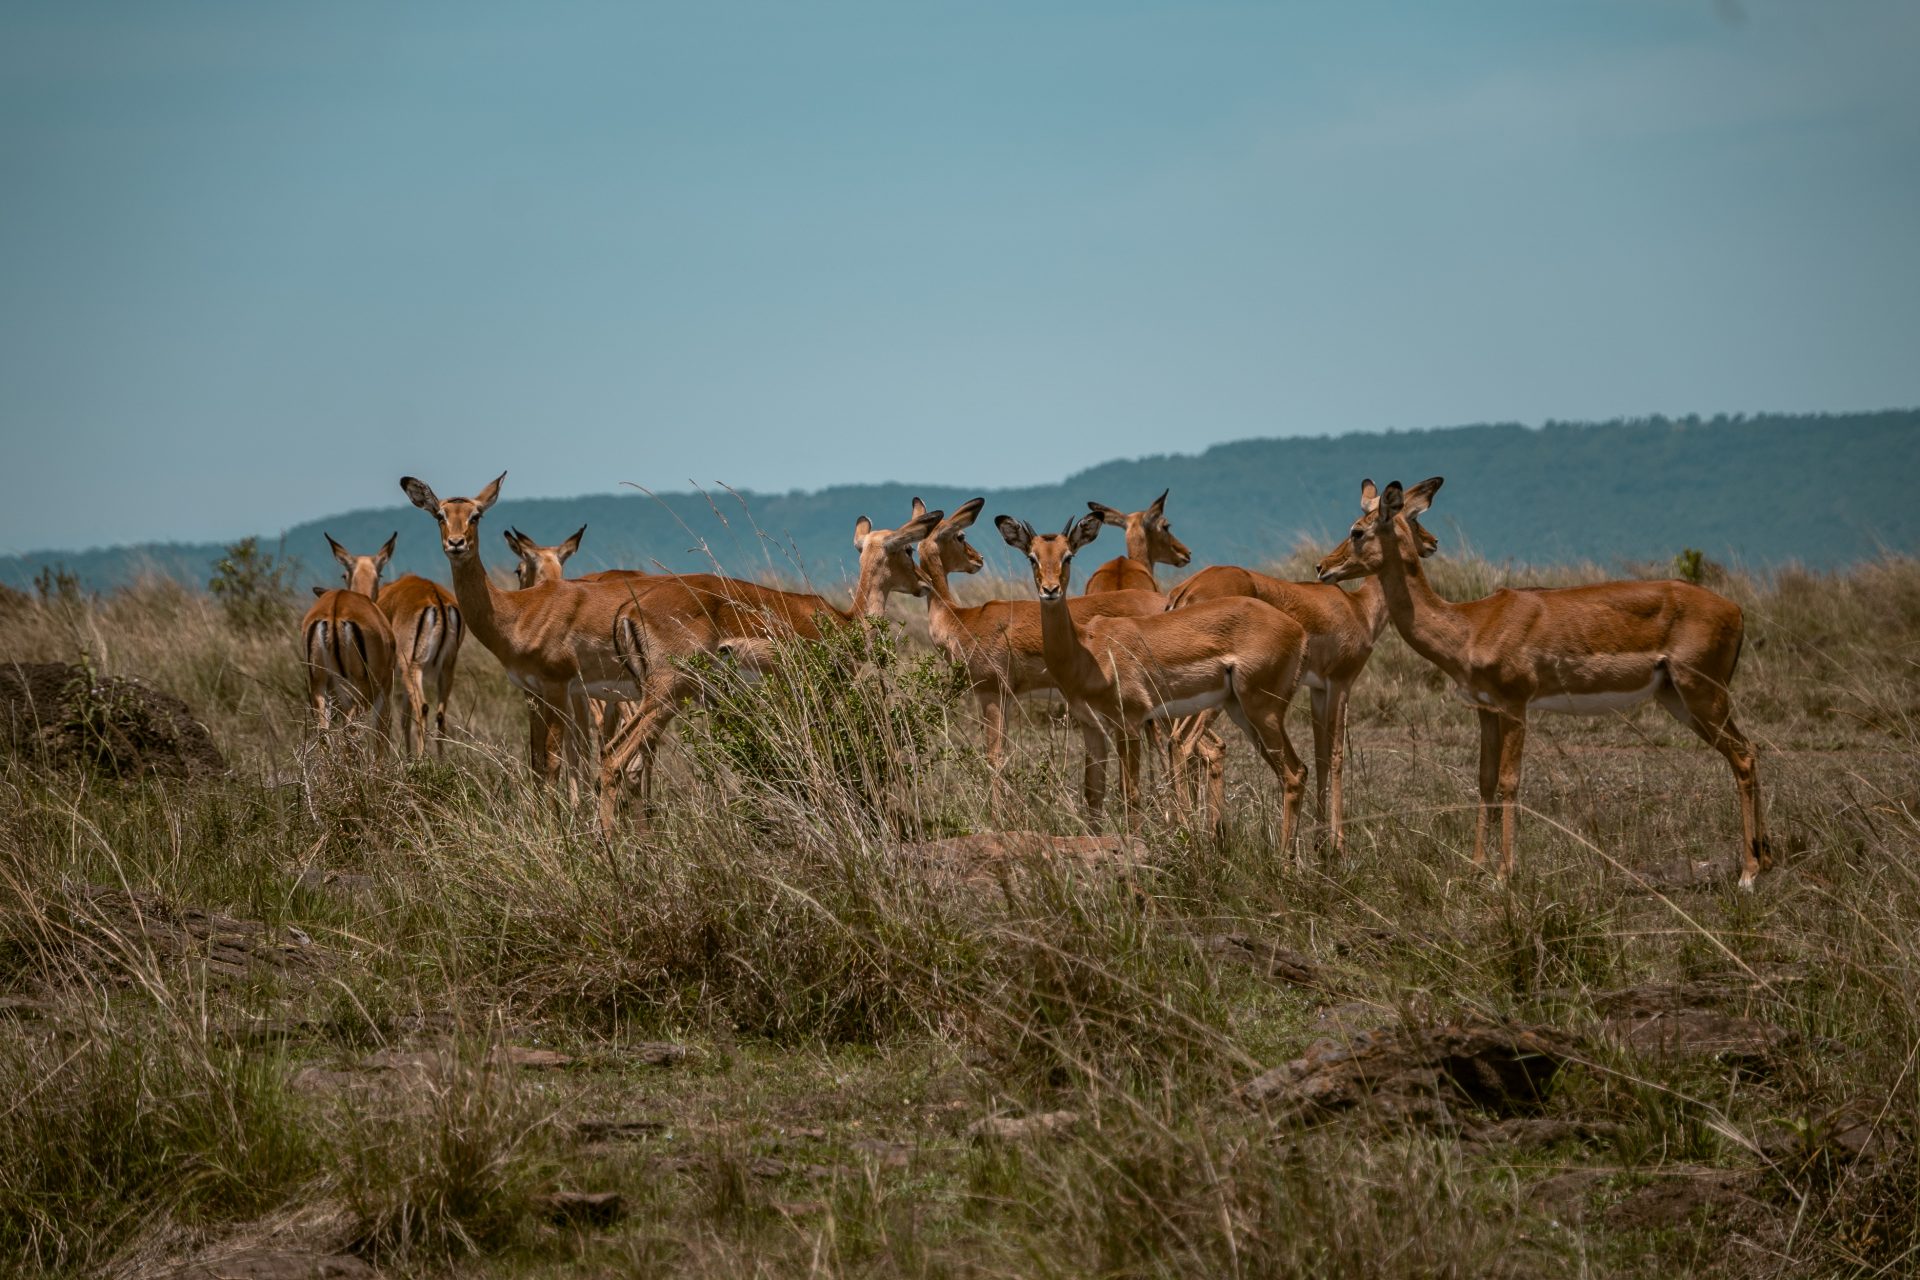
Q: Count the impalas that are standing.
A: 10